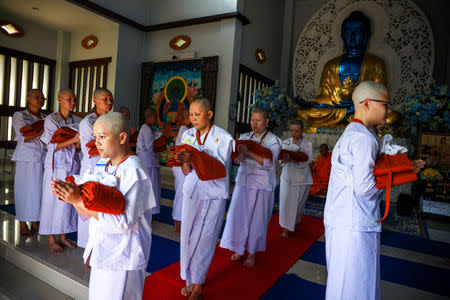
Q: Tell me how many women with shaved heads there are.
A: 11